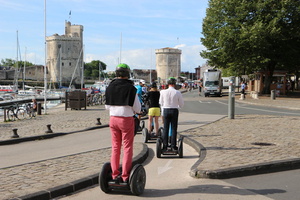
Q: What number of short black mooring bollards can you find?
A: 3